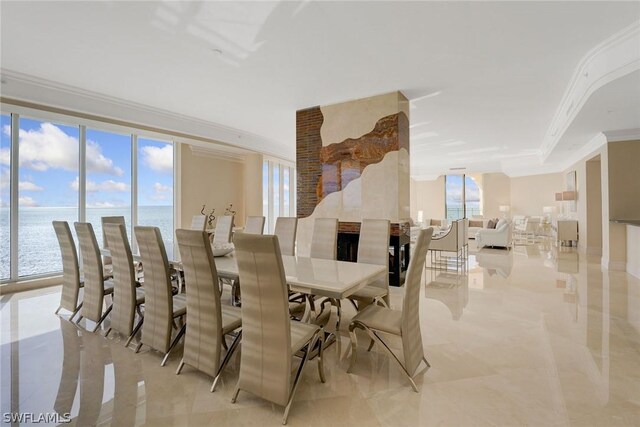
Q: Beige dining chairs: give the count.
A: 14